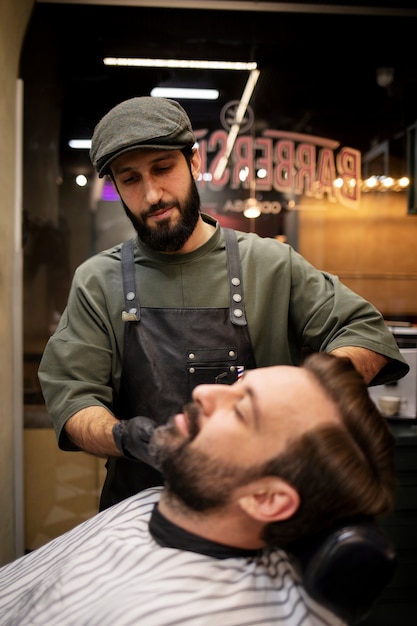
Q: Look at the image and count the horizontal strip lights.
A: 3